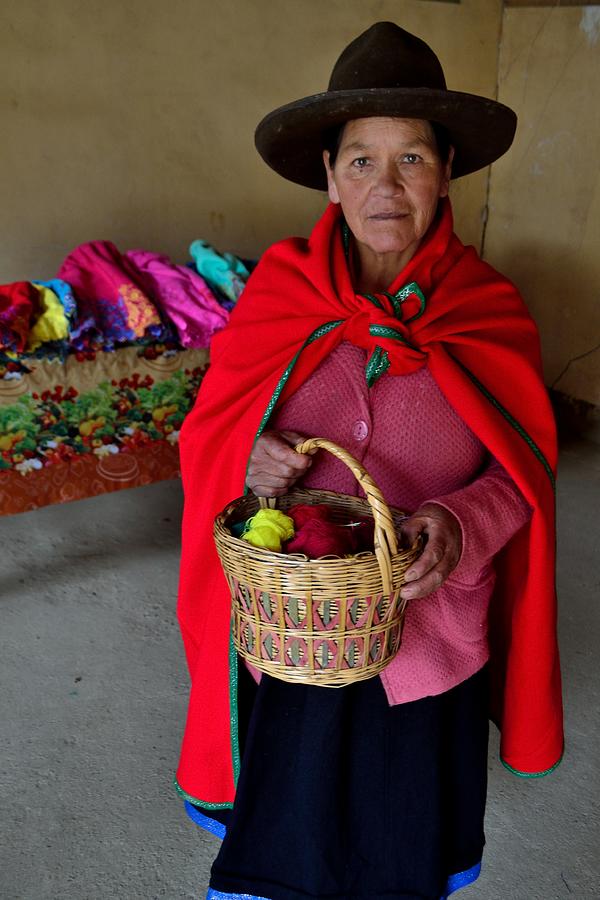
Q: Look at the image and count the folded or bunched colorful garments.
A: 6